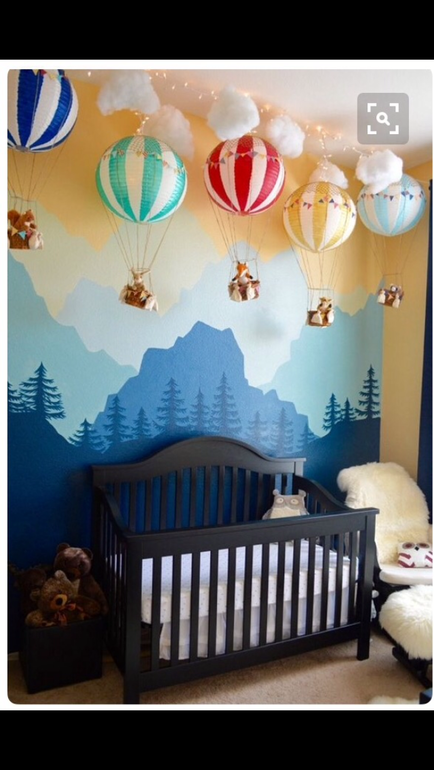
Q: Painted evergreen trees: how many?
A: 14